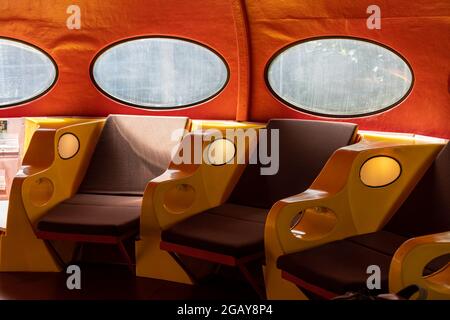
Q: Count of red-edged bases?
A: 3